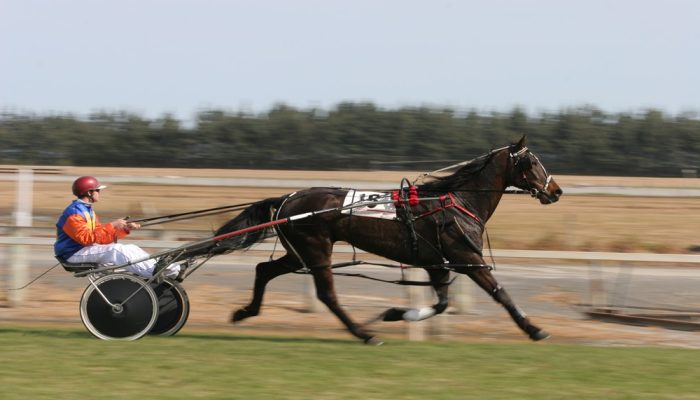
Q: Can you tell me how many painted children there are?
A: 0